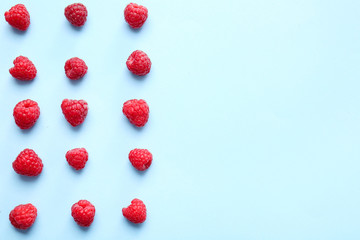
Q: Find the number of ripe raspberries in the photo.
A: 15